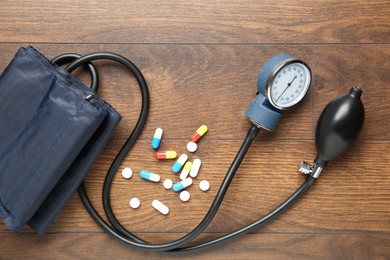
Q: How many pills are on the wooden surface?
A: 15